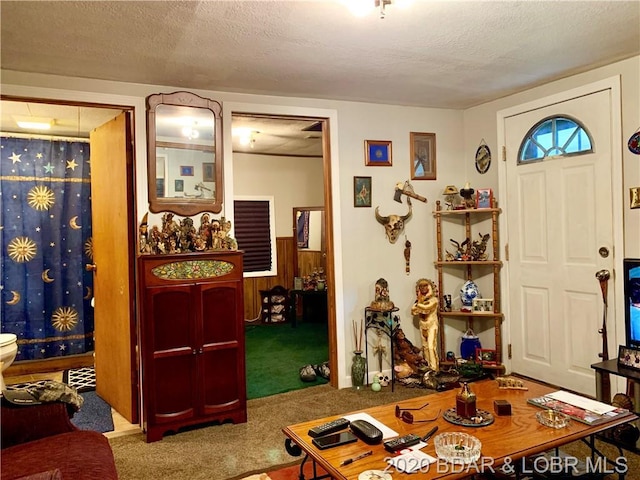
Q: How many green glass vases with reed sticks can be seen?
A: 1